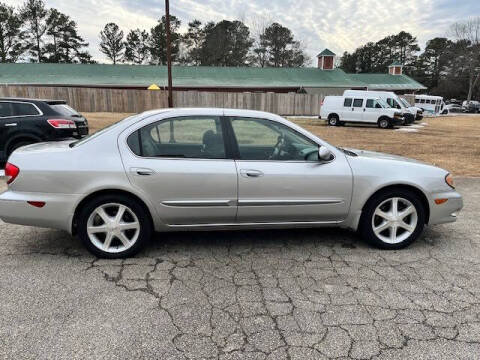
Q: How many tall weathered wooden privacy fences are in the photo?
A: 1